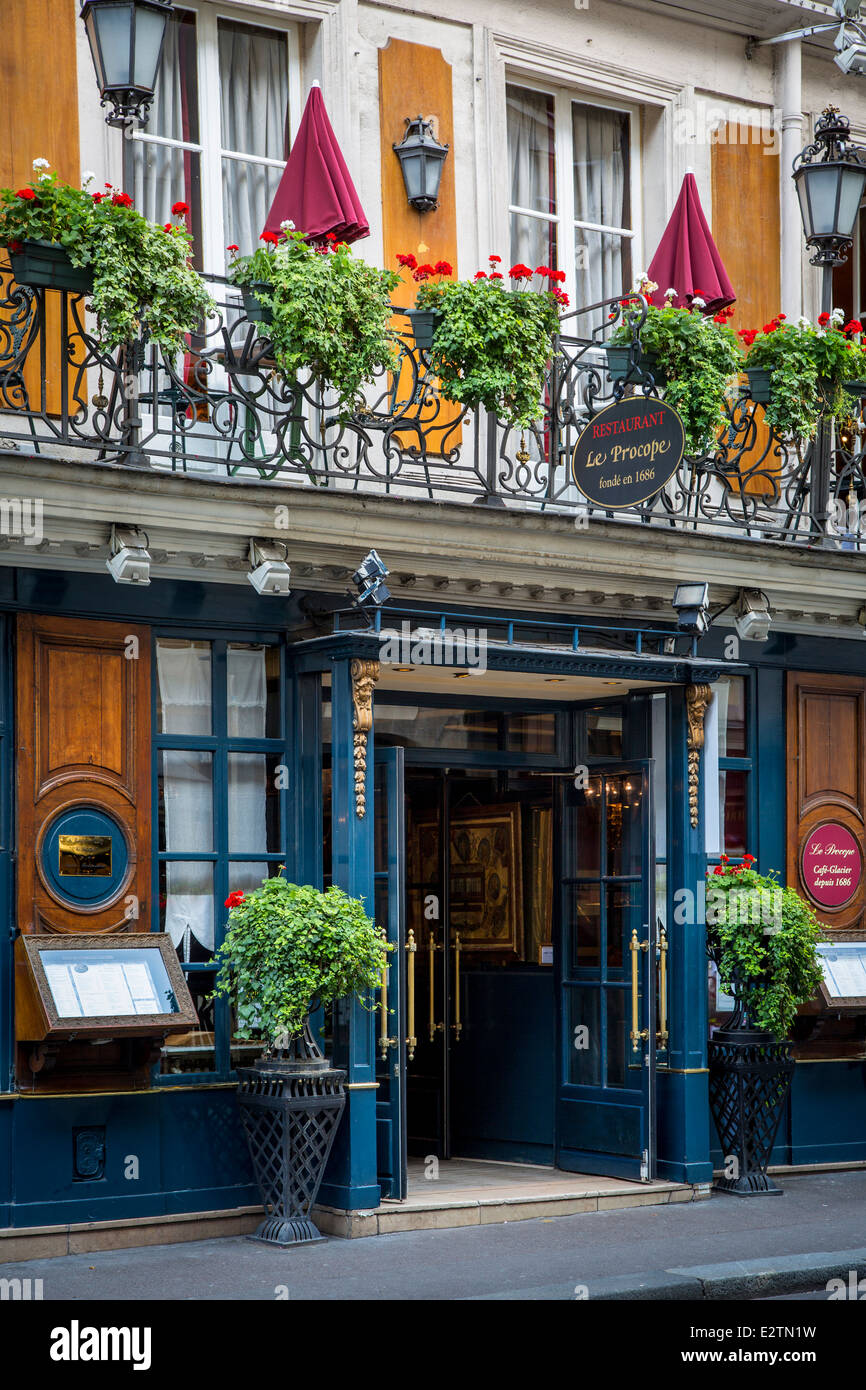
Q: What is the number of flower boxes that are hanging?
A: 5